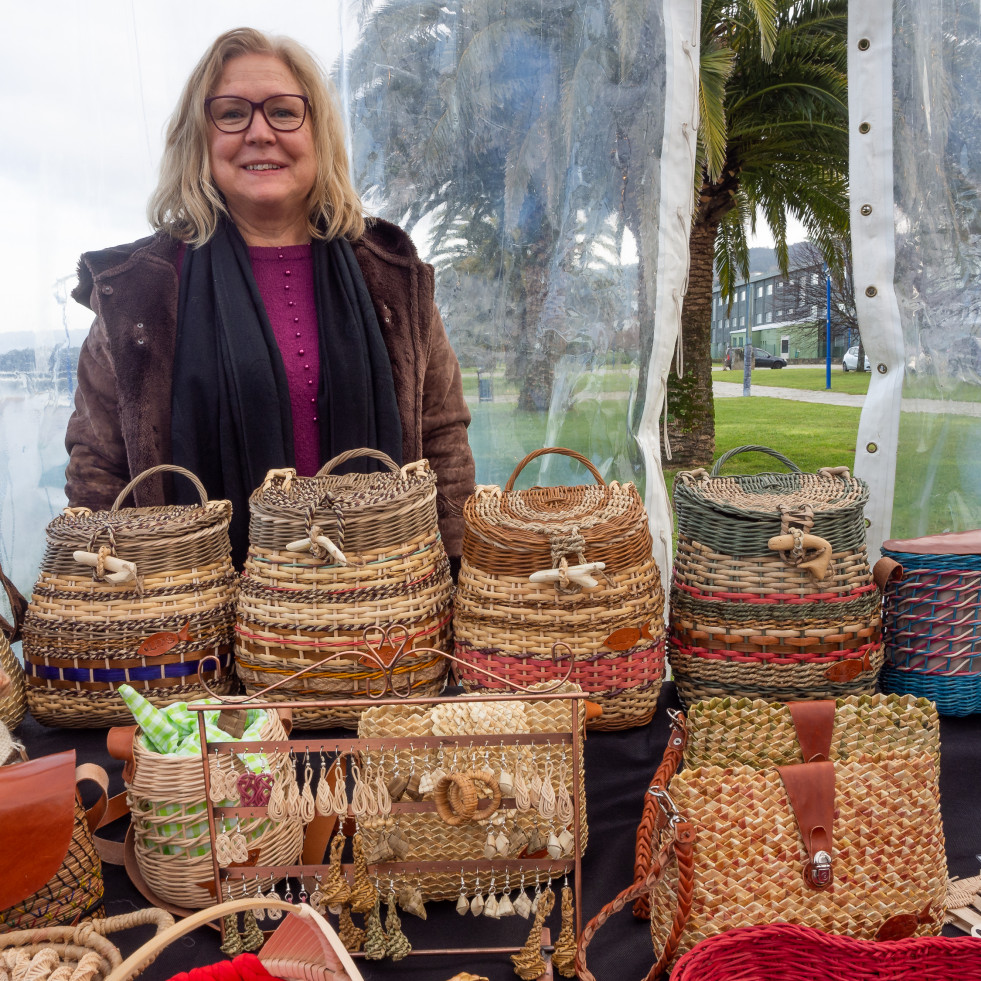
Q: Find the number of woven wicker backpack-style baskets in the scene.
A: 4